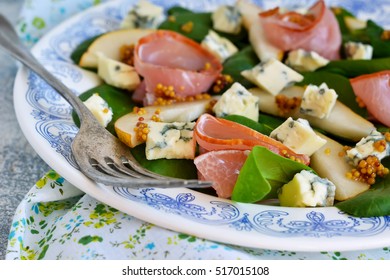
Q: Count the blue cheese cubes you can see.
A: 14